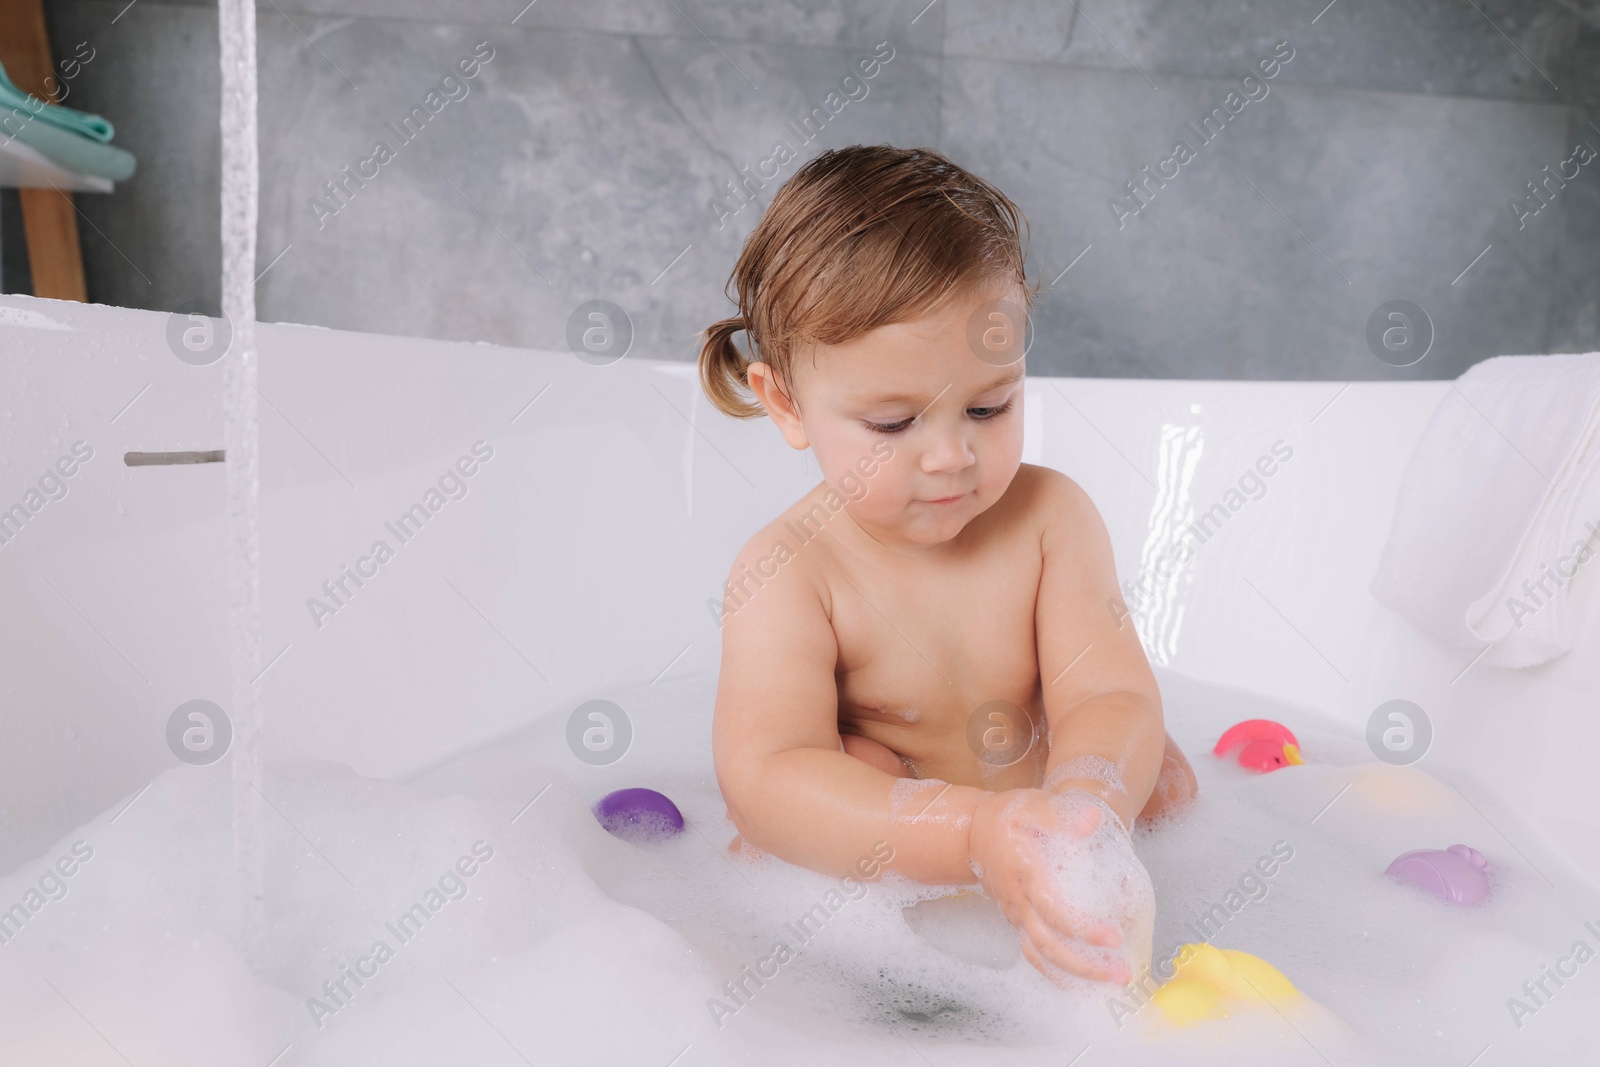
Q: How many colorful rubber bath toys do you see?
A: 4